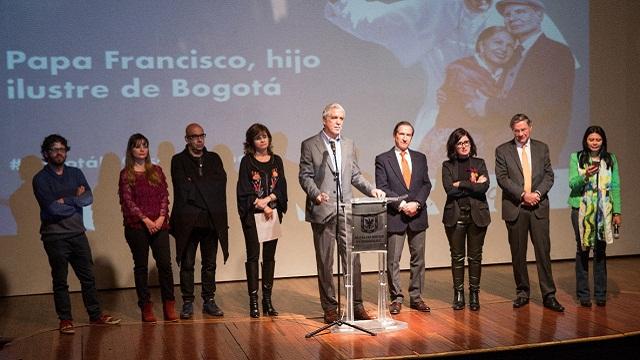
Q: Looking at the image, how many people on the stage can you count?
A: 9